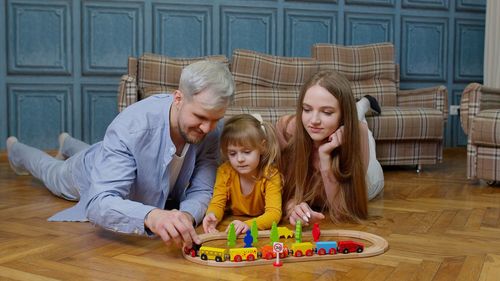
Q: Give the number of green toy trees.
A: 4